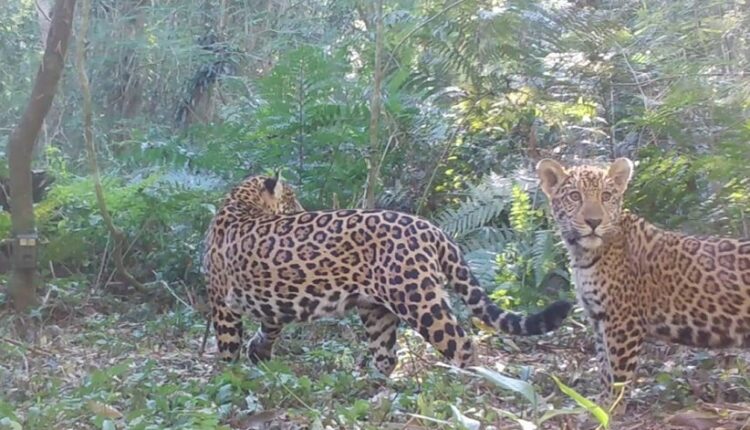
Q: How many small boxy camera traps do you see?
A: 1